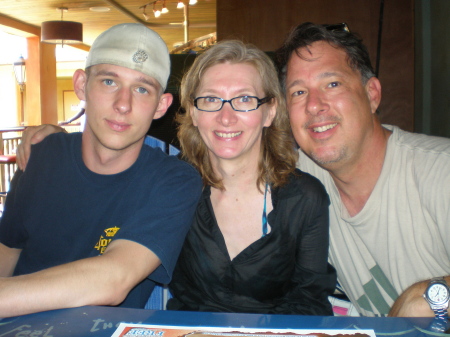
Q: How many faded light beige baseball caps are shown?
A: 1